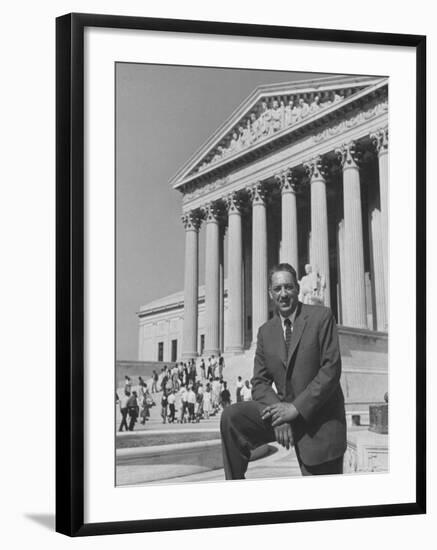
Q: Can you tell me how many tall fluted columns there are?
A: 8